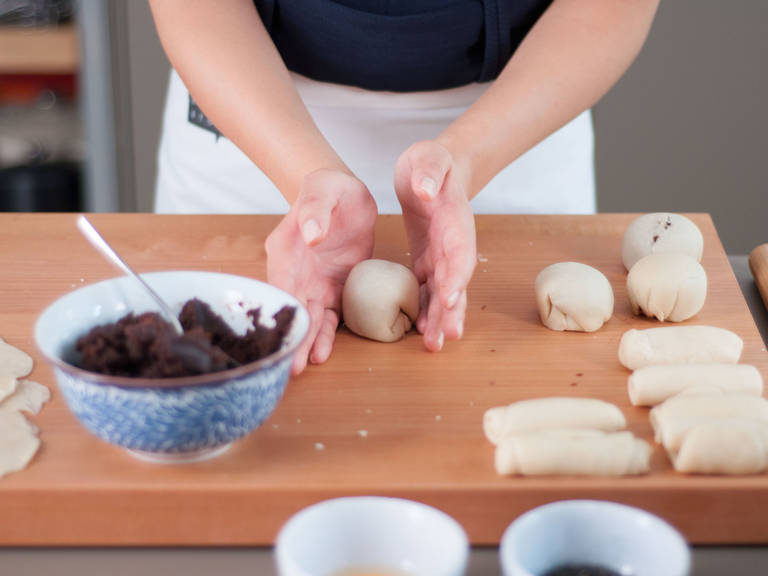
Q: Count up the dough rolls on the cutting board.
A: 6